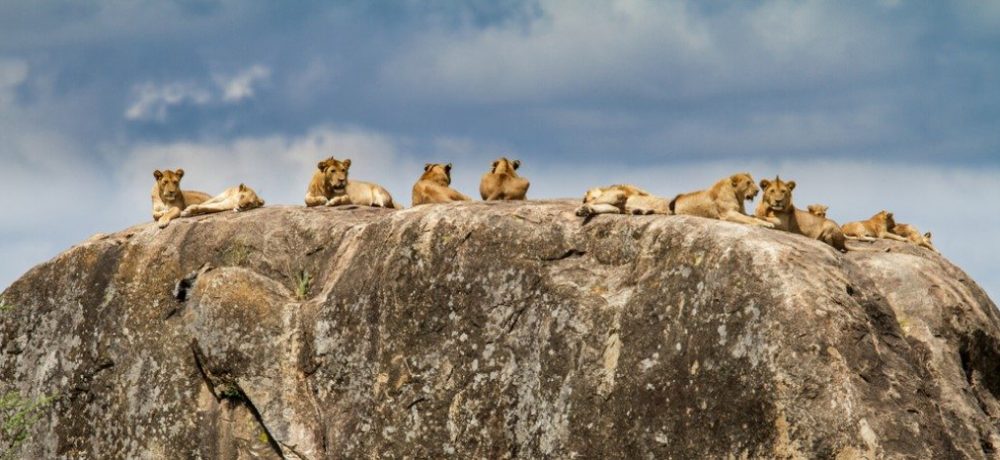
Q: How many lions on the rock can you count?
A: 11